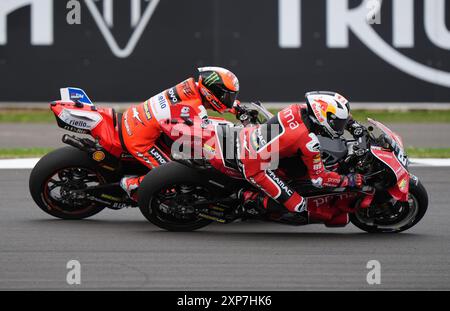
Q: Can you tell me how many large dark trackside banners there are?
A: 1